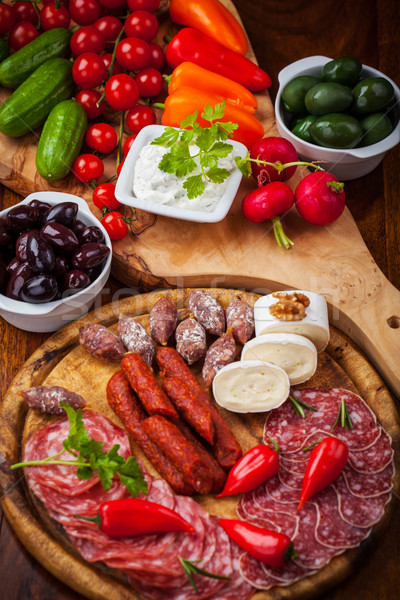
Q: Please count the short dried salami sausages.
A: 8